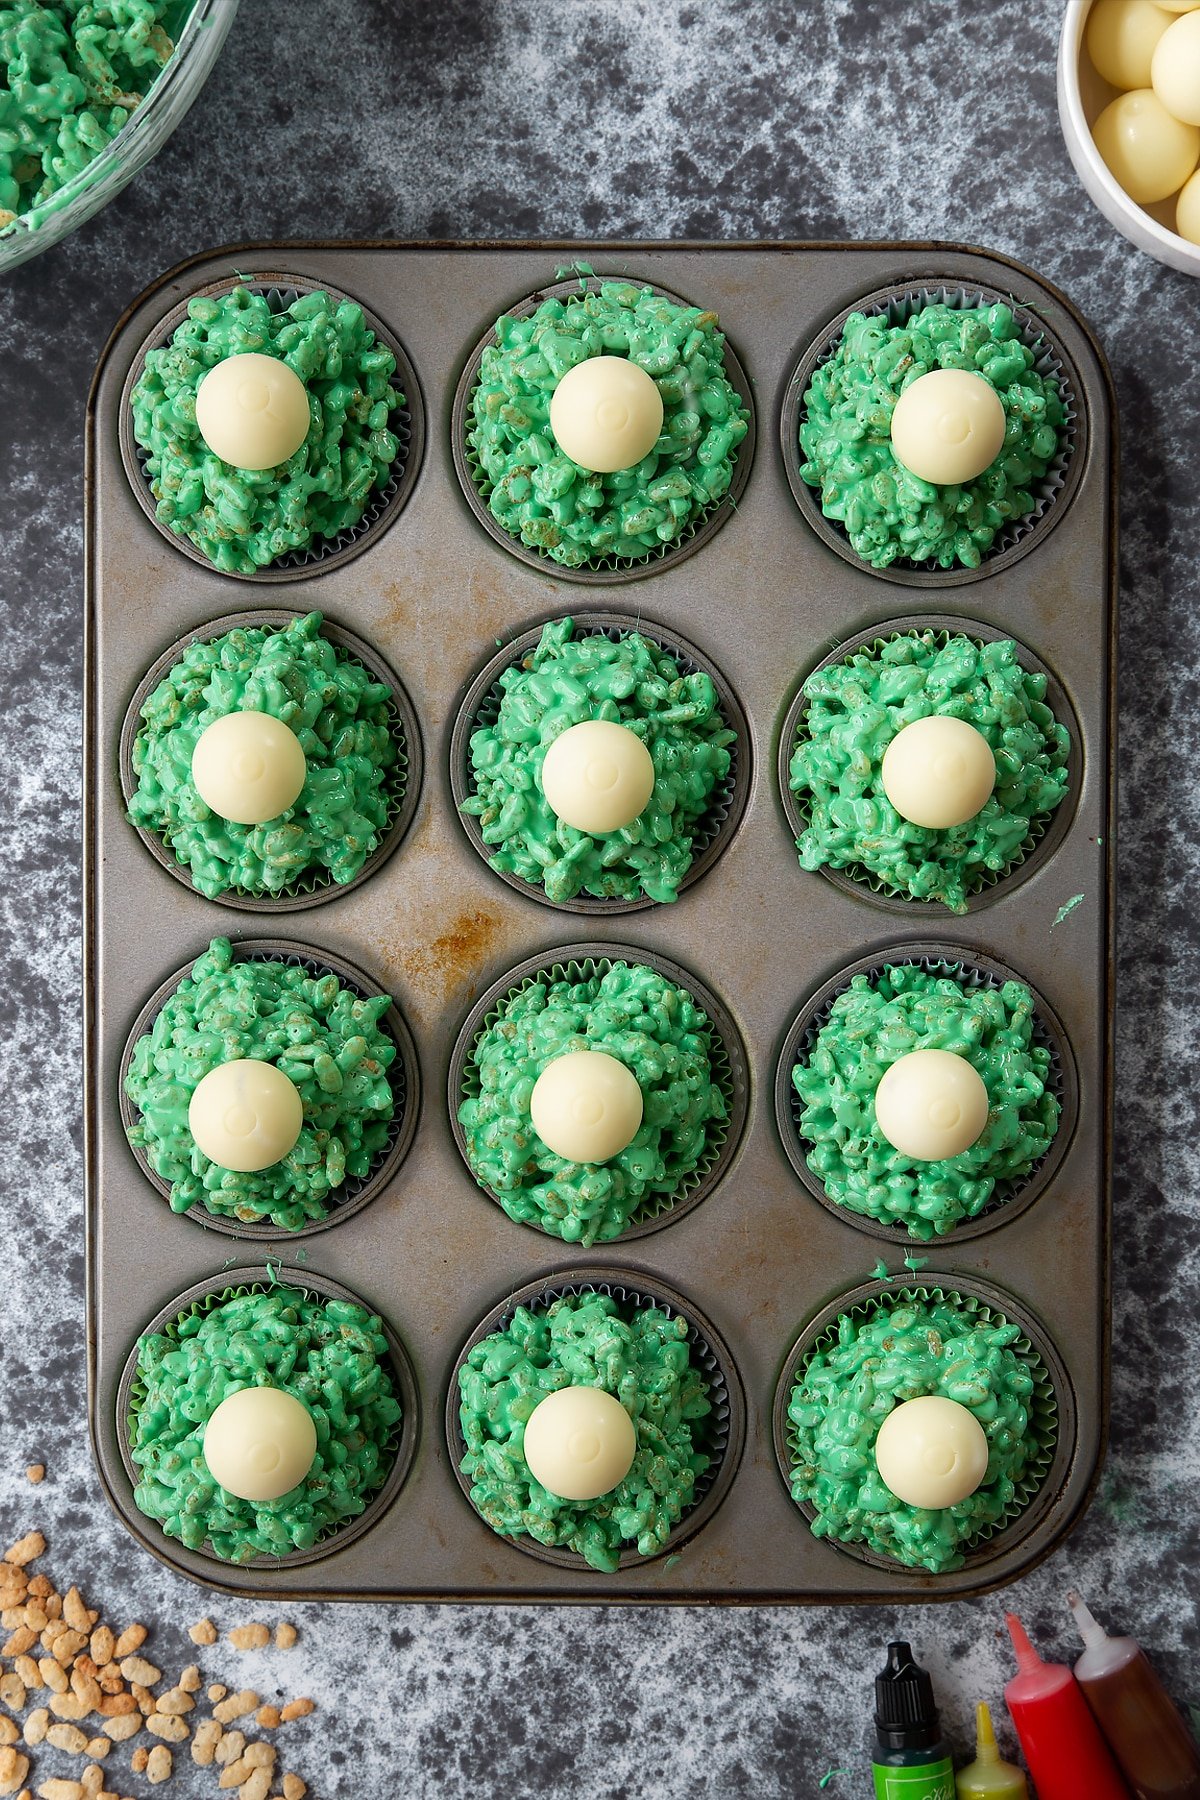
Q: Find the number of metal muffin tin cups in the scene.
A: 12